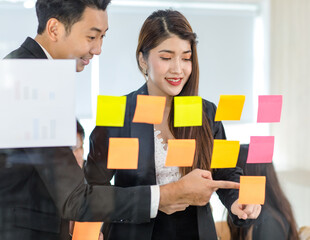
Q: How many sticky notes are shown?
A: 11